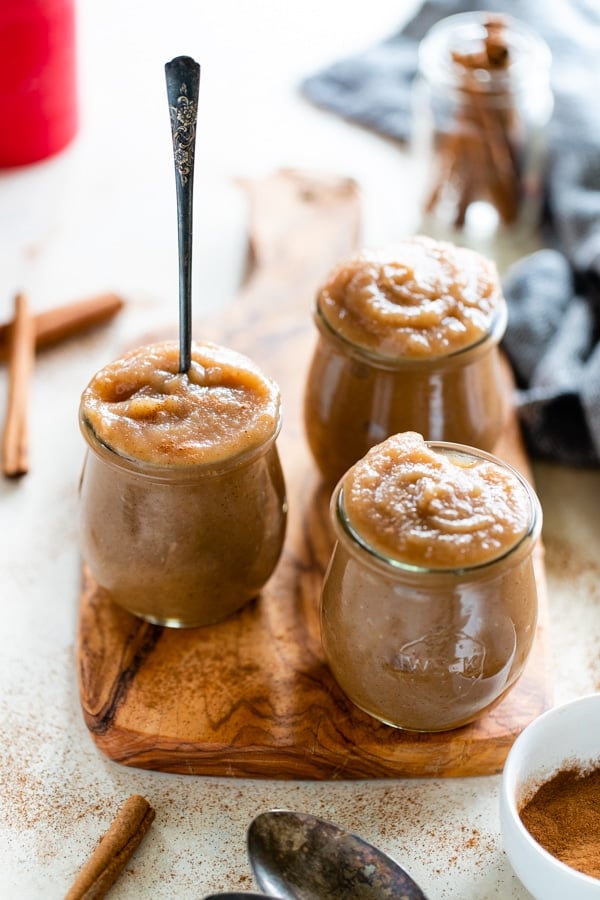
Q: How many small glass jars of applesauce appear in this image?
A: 3